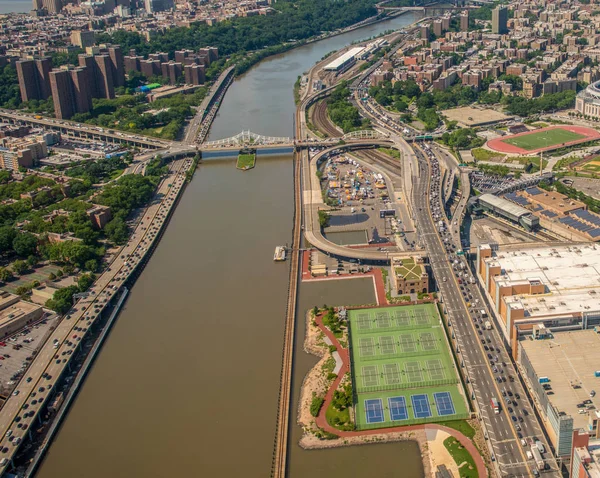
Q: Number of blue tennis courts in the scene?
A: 4